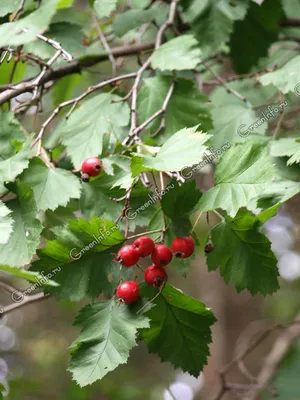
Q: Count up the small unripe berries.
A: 2